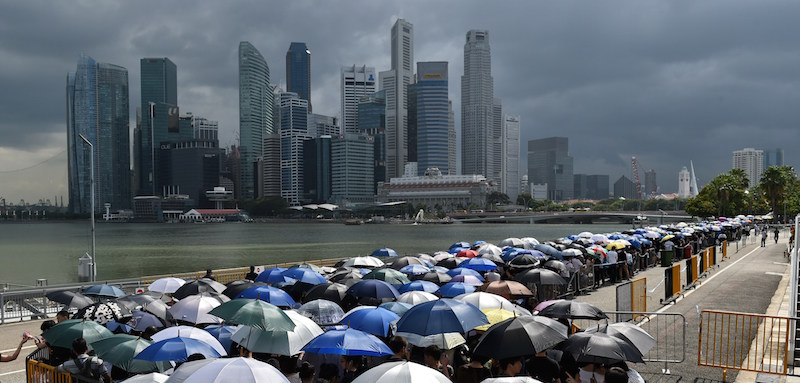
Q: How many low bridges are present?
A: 1